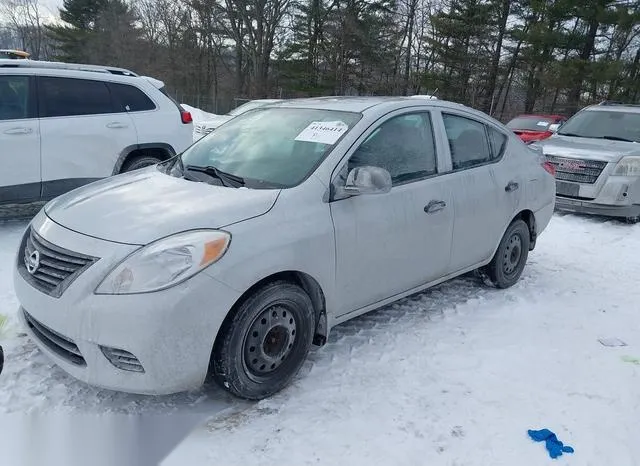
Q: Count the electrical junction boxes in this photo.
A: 0